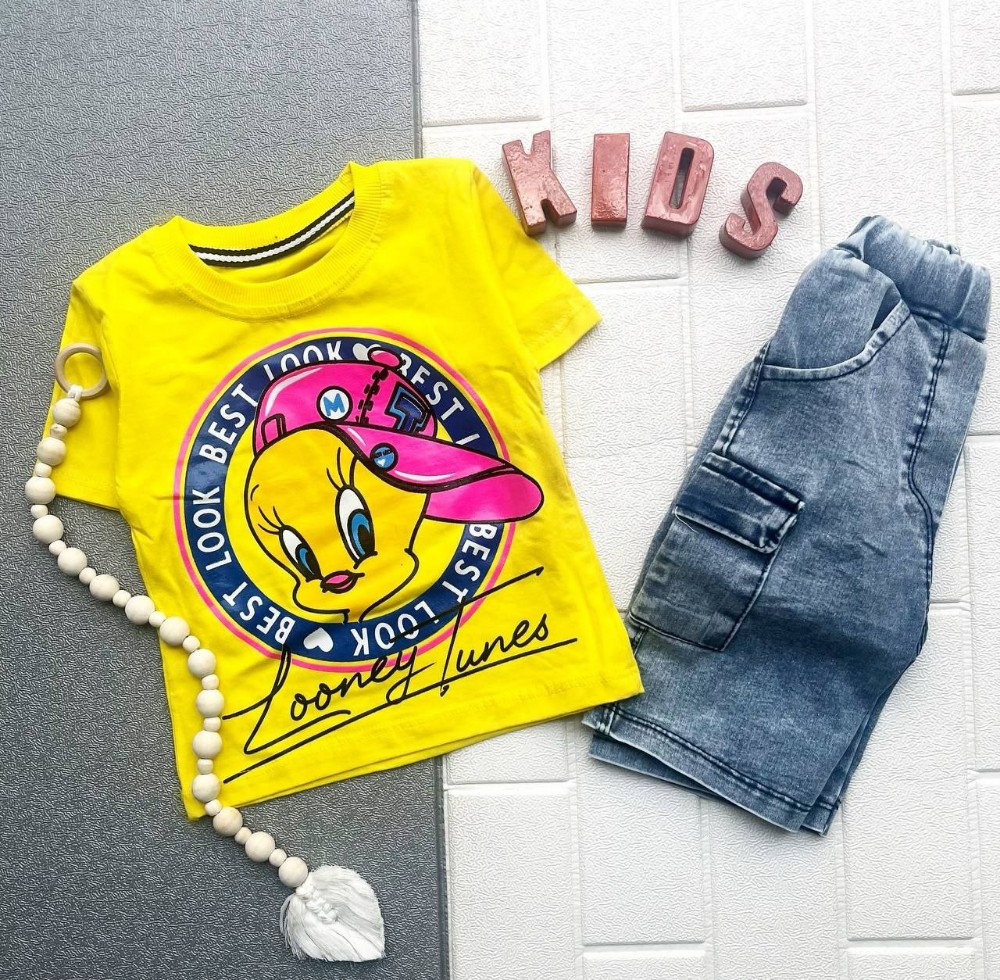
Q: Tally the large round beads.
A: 15